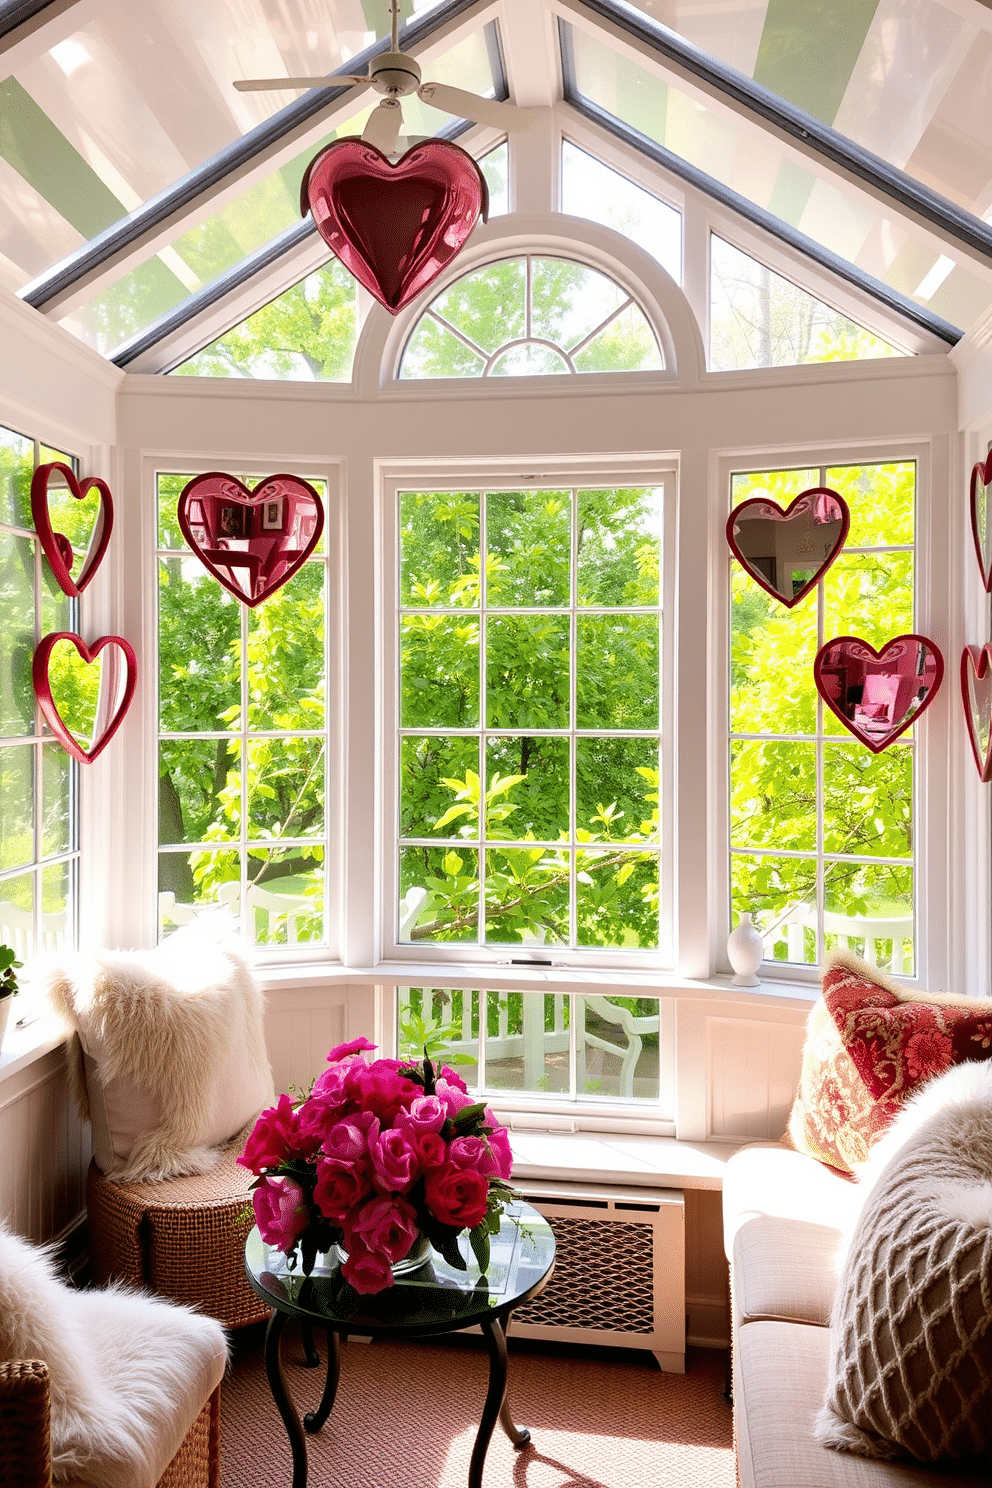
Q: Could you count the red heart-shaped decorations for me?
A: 8